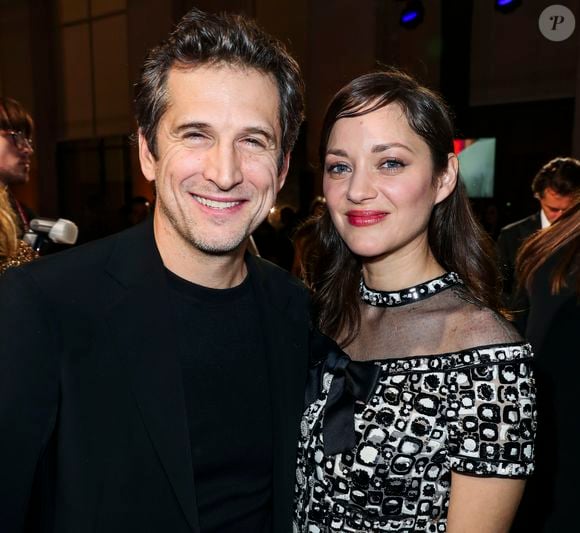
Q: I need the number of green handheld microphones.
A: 0